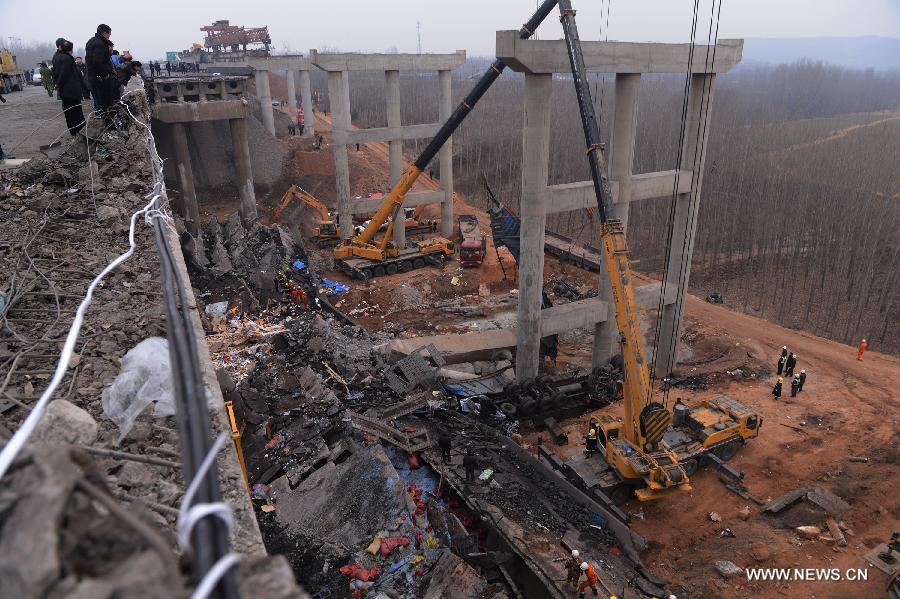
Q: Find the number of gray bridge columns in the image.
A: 11